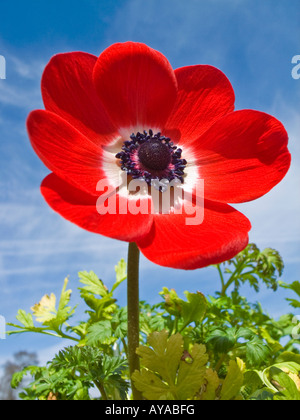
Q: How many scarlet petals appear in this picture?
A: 7